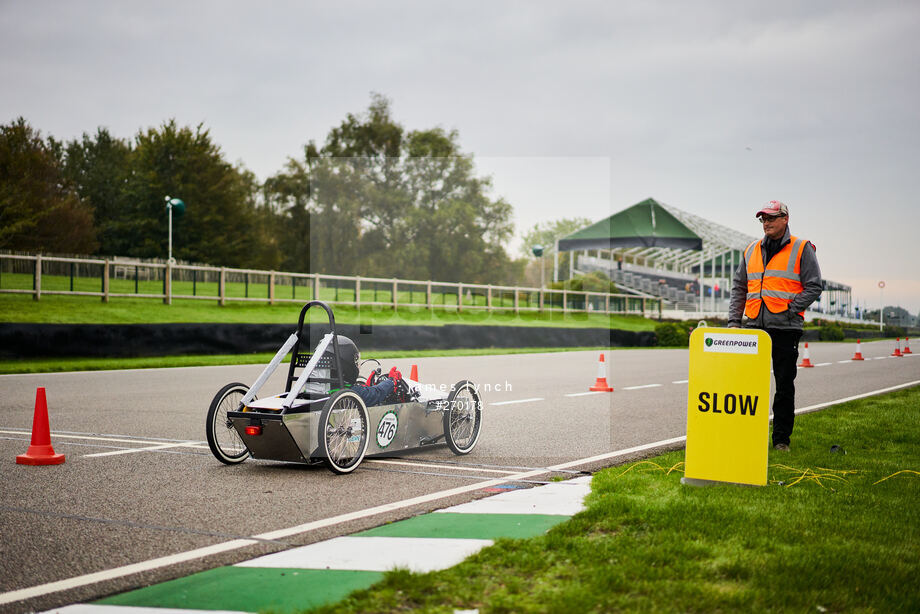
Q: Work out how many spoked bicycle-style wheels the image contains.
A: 3